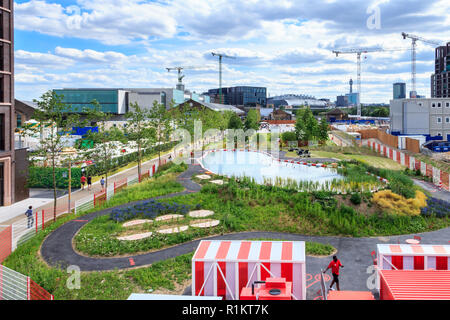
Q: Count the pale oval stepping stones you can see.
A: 8